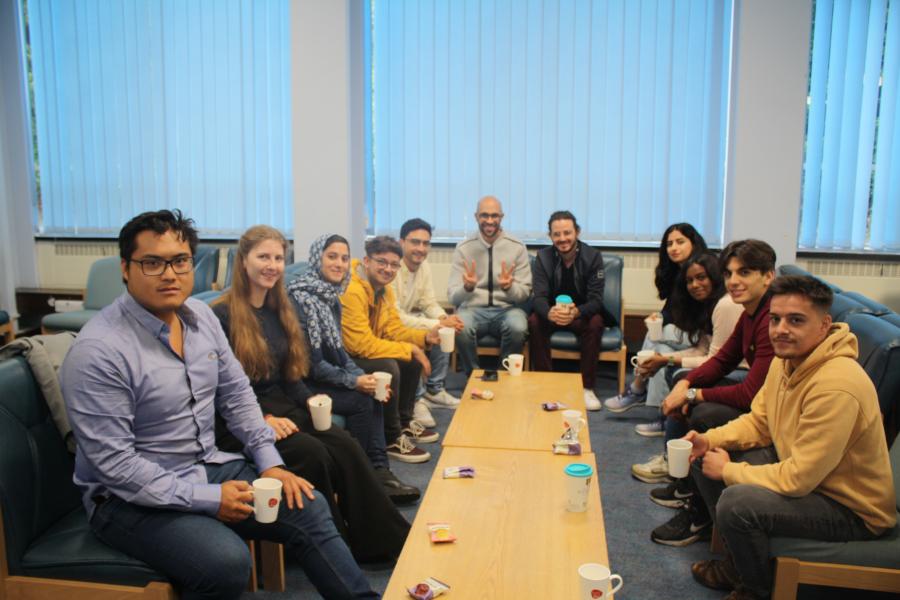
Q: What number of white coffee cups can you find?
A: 10